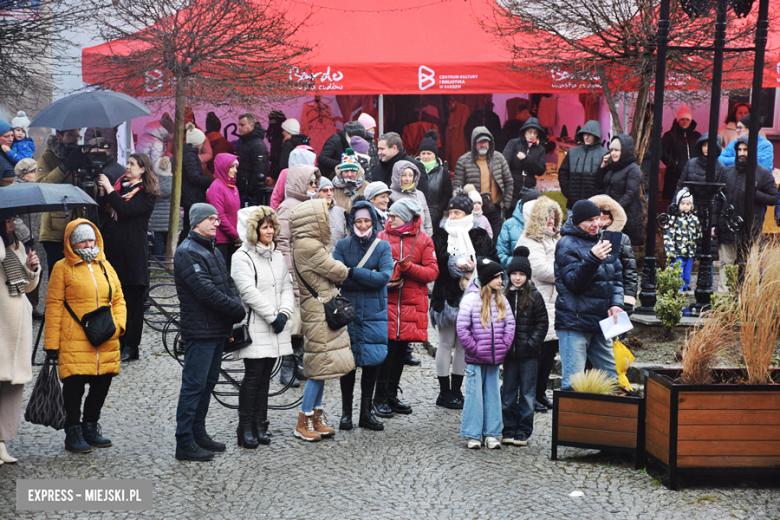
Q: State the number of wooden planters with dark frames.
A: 2